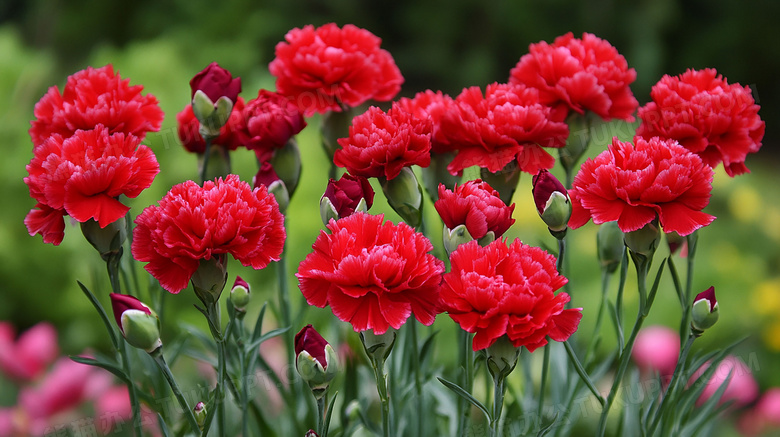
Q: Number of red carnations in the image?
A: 15